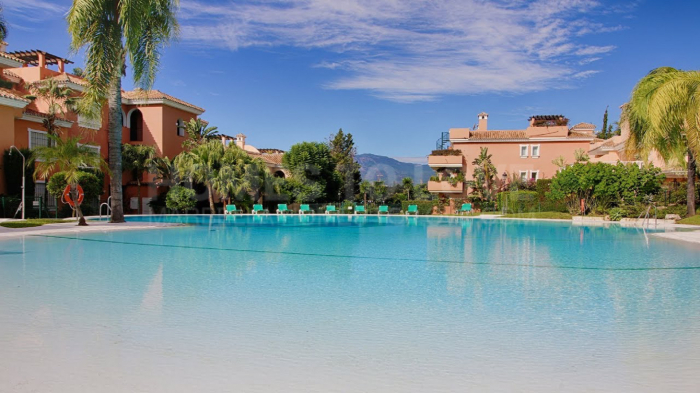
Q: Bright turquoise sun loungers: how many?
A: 9